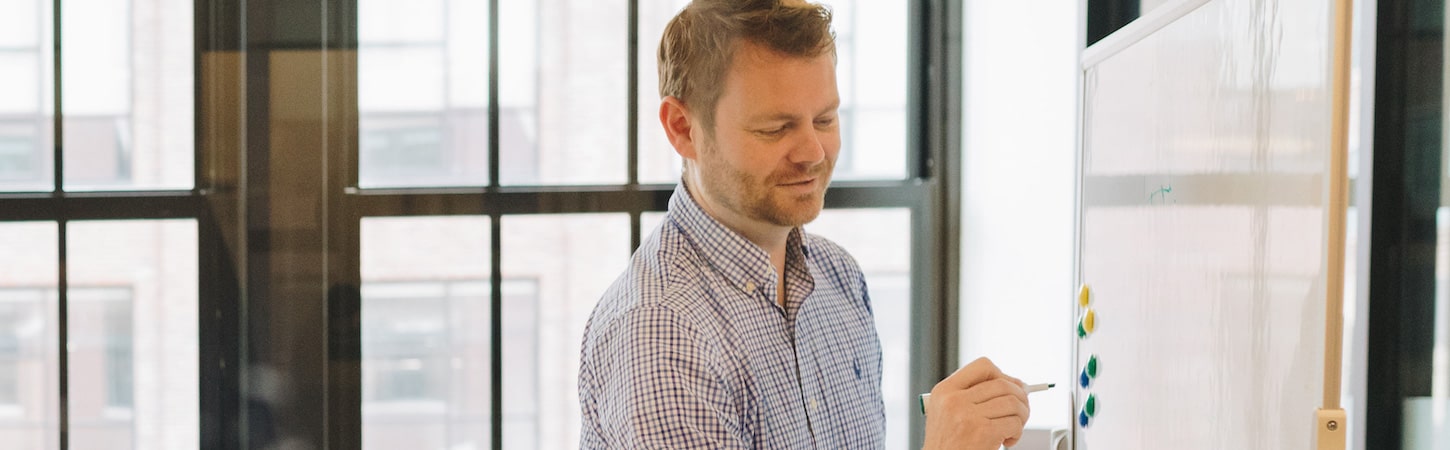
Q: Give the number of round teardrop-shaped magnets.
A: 7